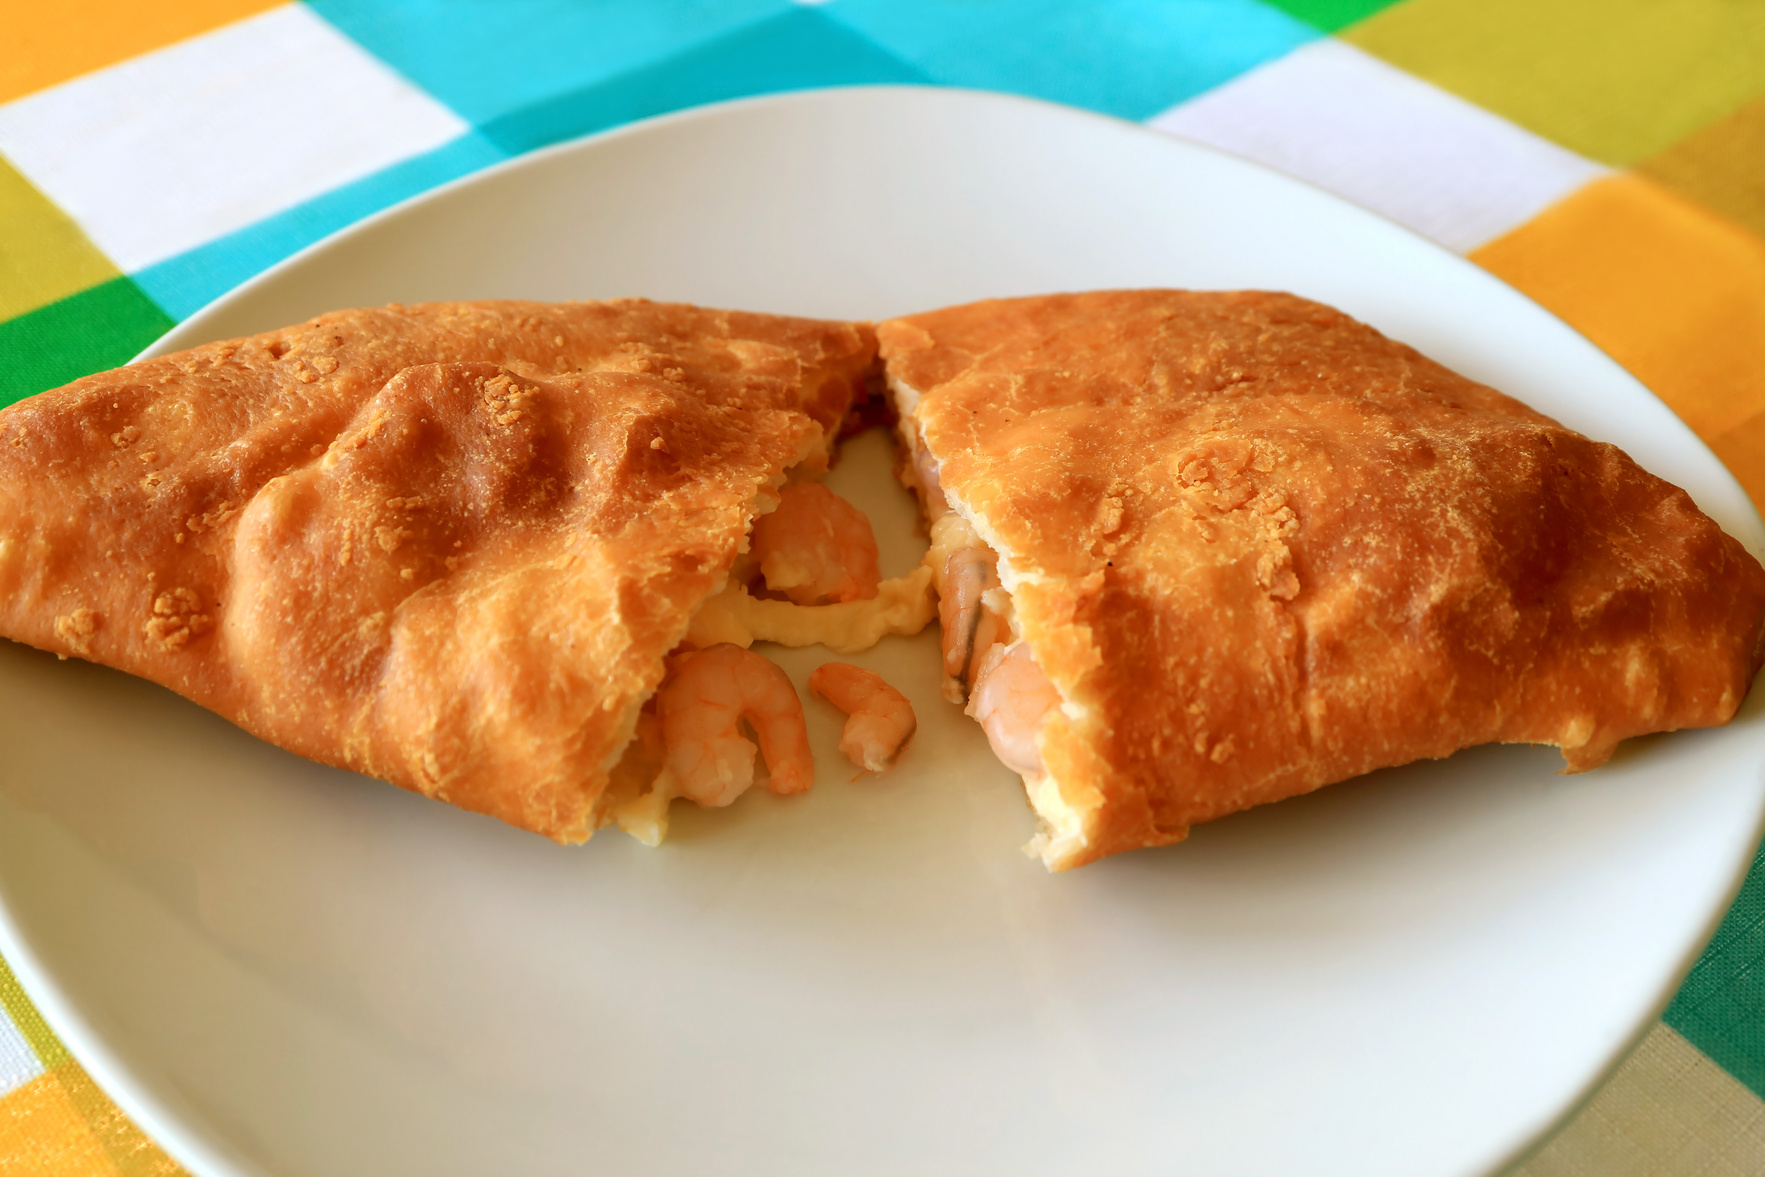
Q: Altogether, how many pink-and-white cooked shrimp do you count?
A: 5